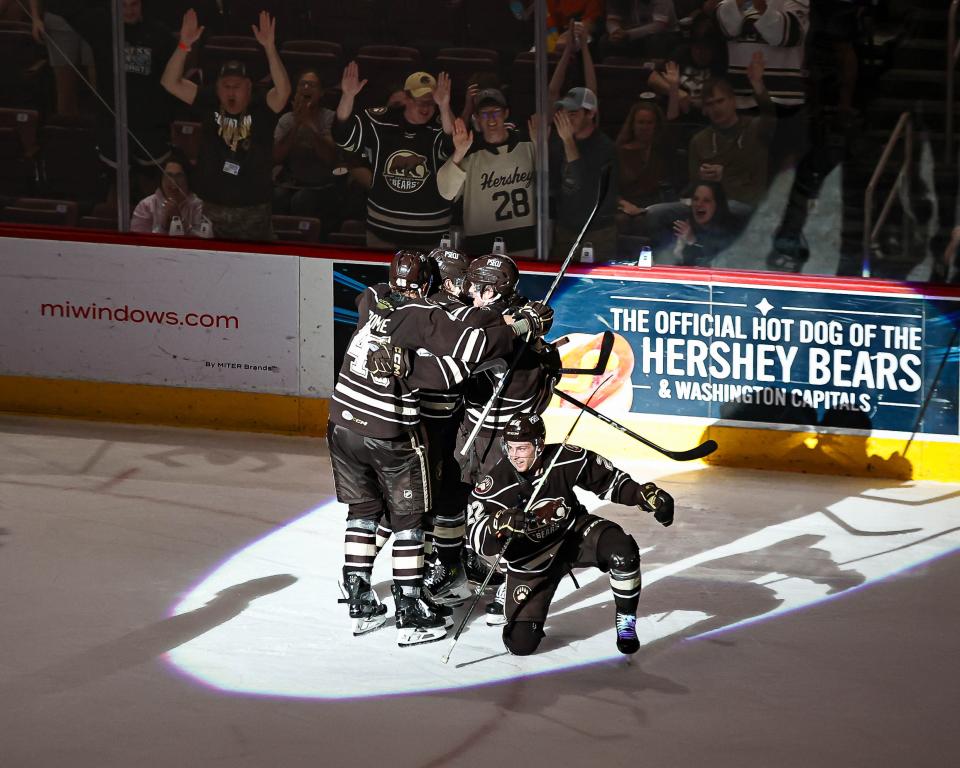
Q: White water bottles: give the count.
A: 6